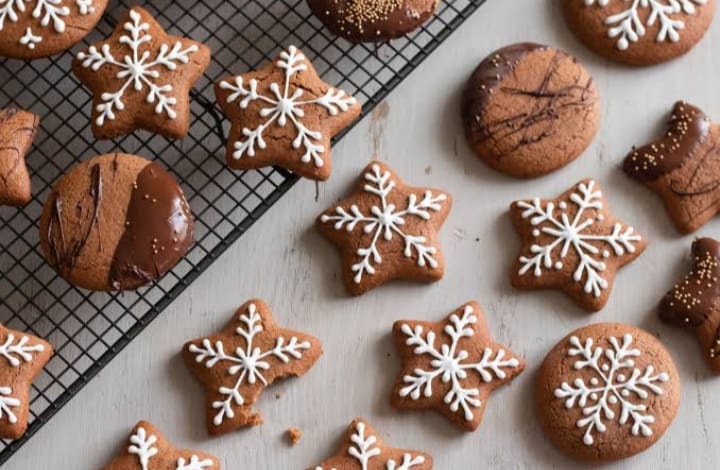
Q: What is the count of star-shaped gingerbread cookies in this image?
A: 12